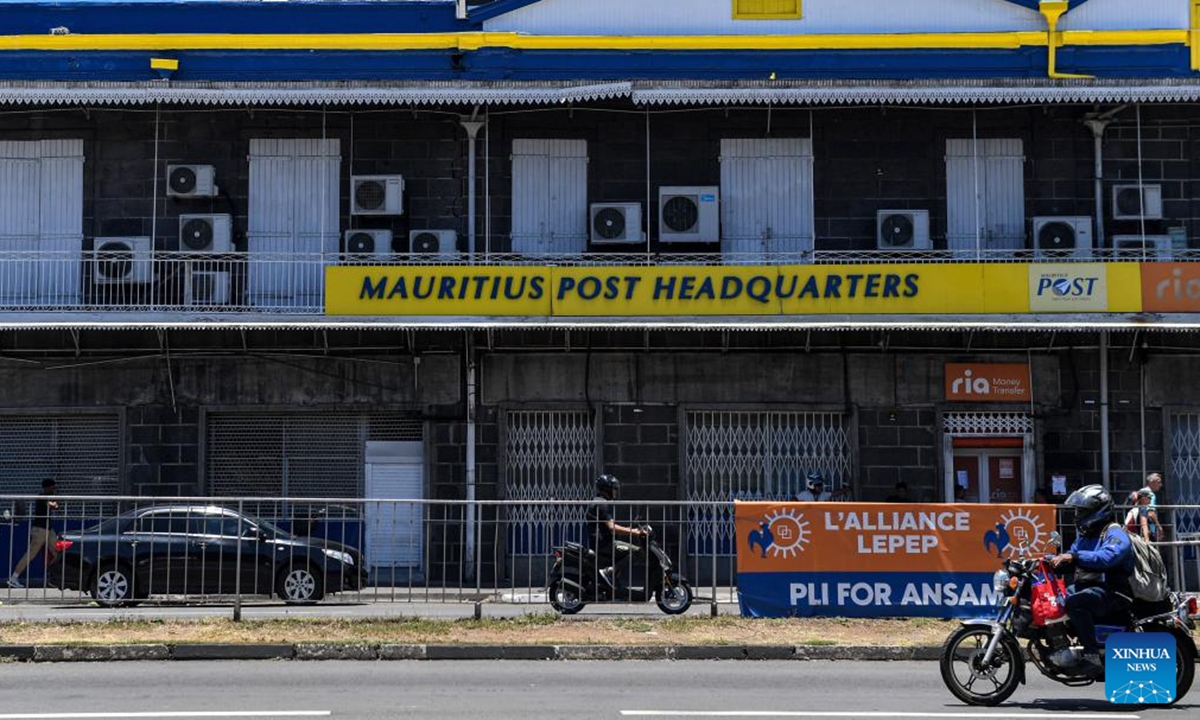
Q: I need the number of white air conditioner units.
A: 13